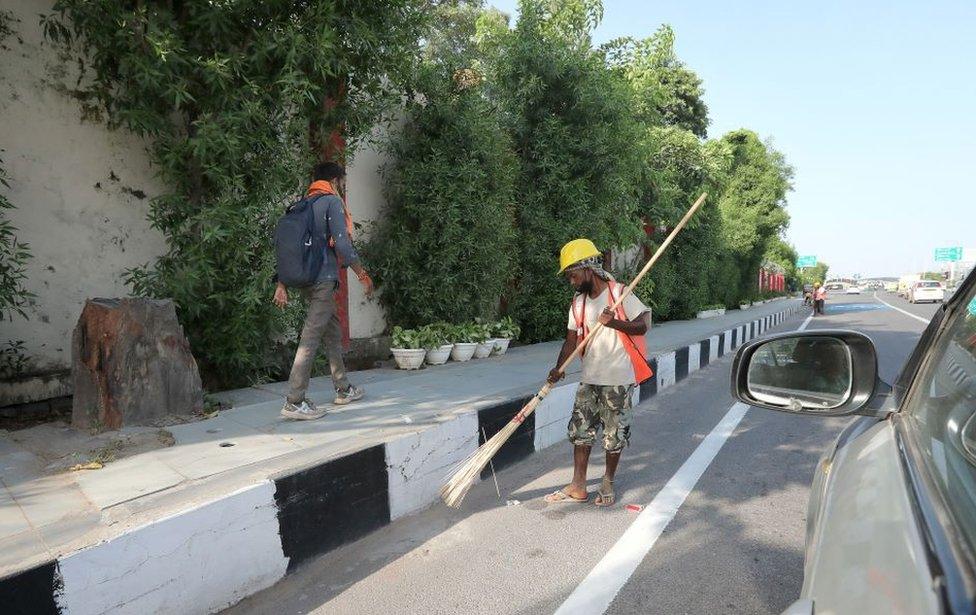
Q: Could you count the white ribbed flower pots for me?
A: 5